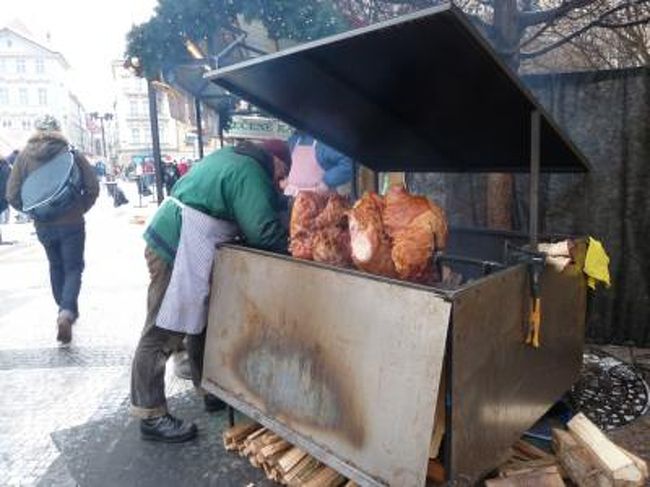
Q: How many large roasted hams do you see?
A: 3